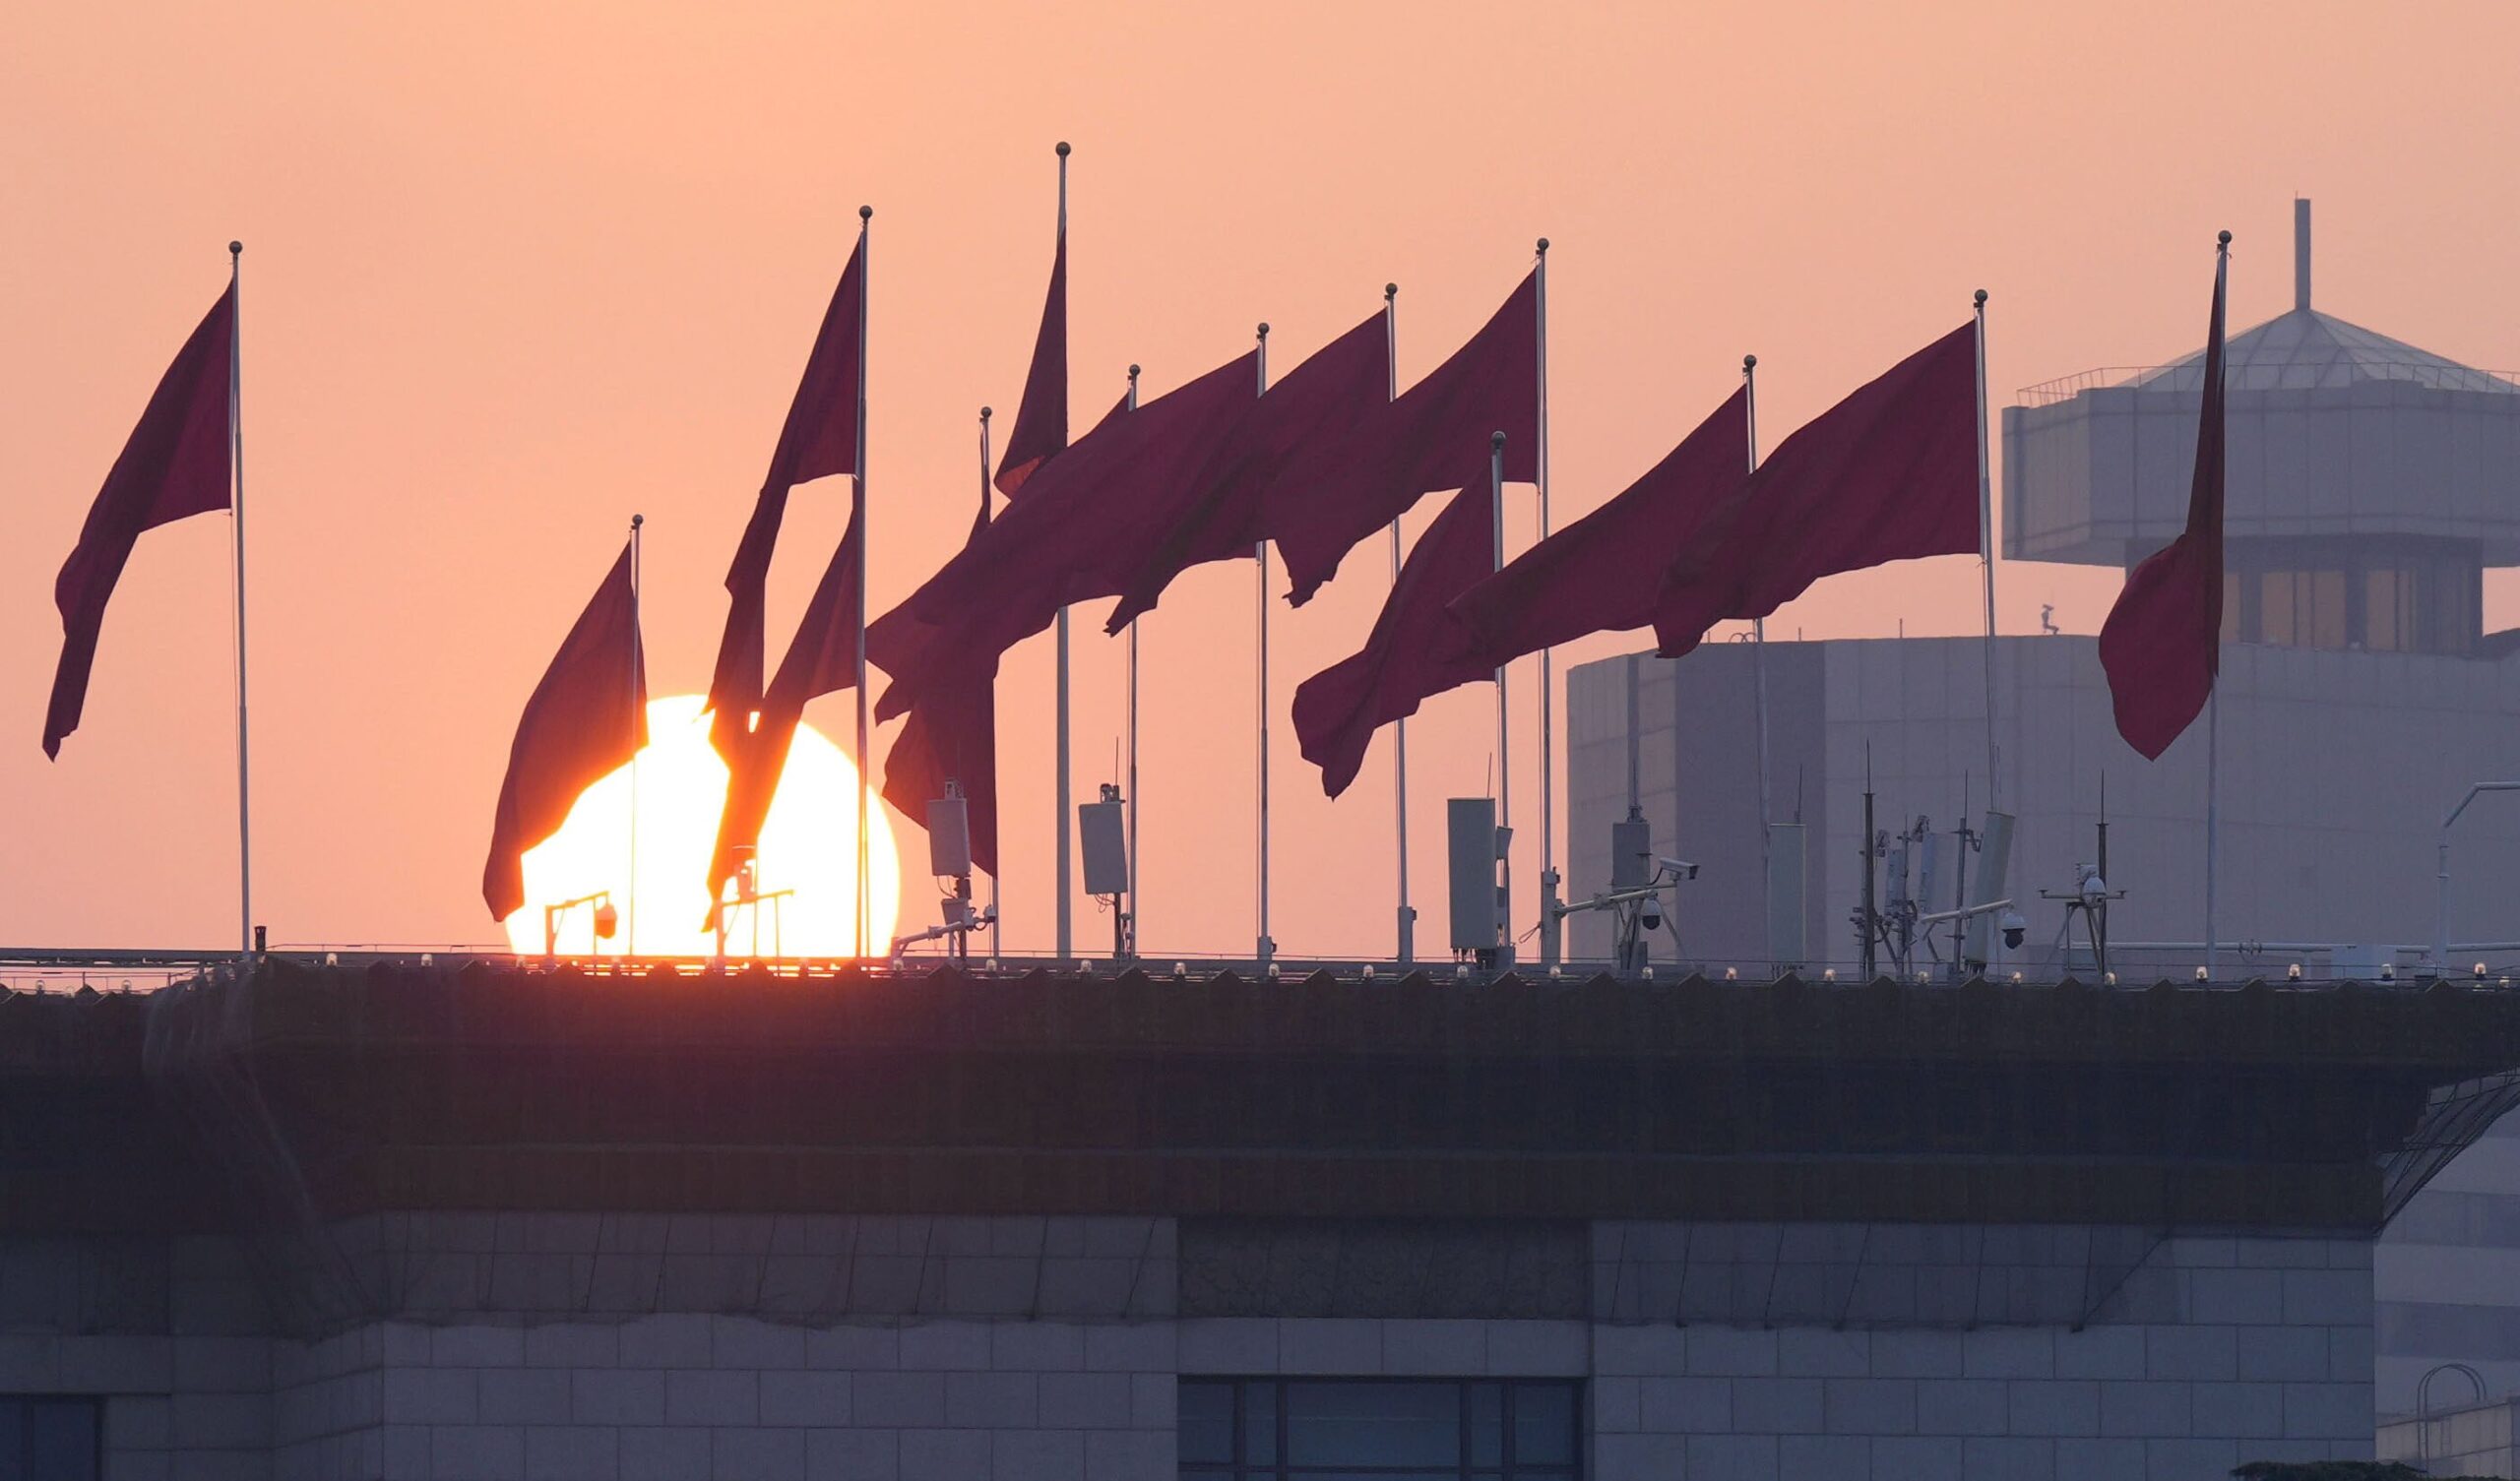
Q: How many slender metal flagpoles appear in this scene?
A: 13